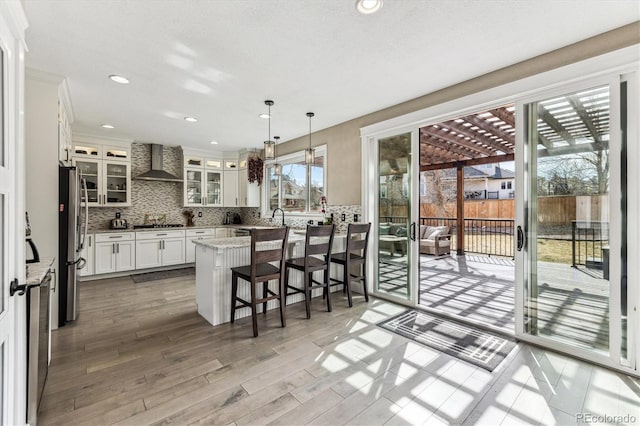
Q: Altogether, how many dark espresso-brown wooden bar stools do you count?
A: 3